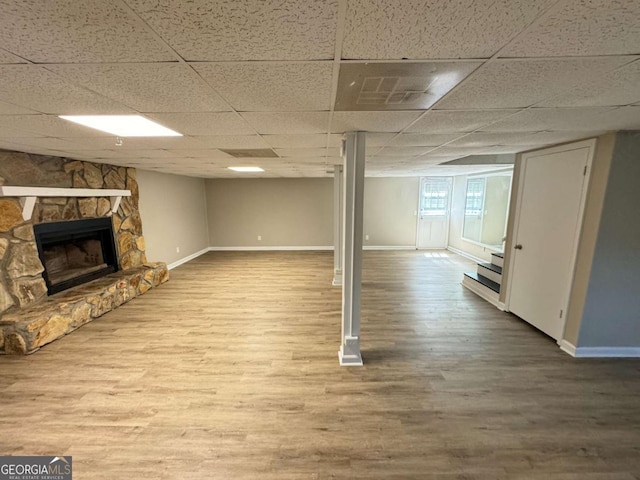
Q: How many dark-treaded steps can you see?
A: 3